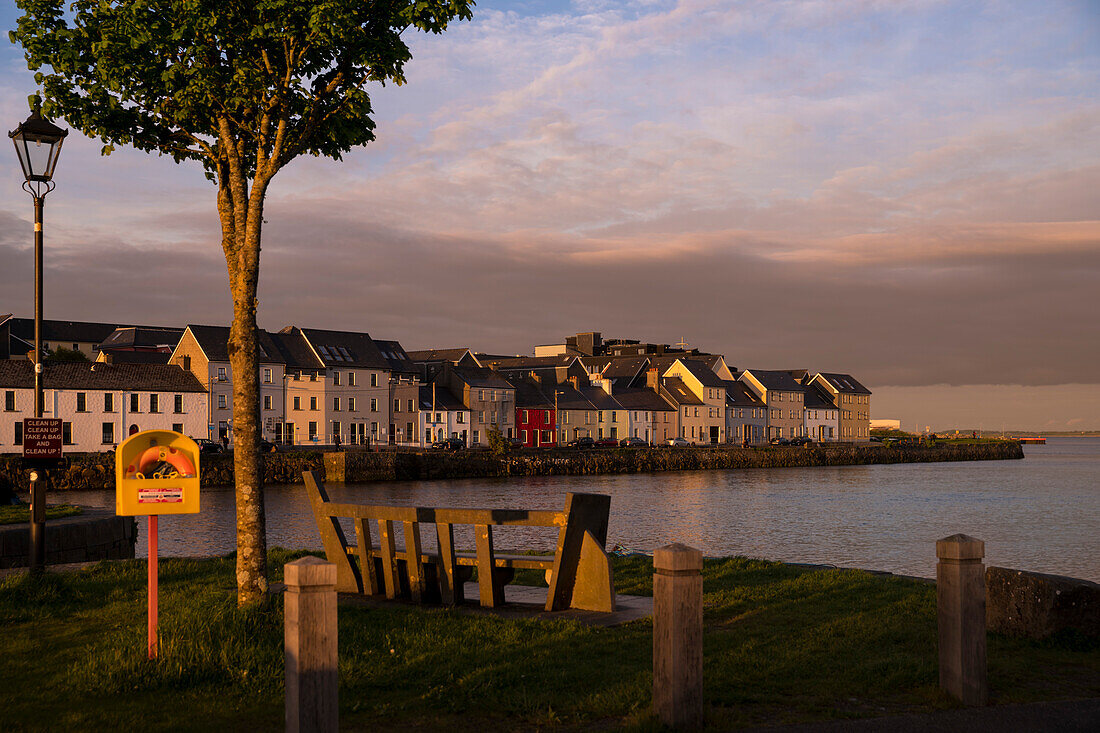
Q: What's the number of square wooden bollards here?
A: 3